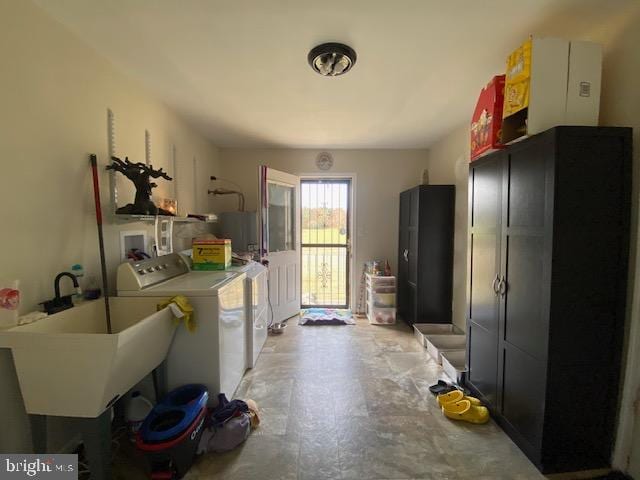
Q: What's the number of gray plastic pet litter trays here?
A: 3